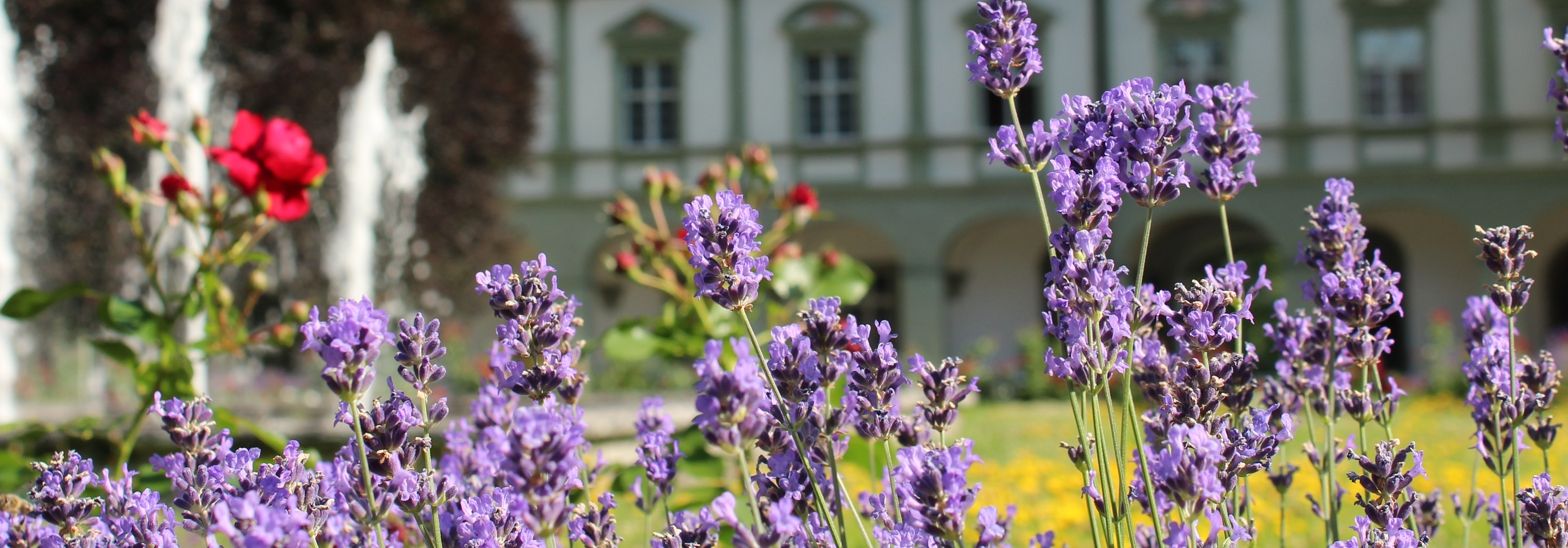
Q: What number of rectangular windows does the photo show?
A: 5